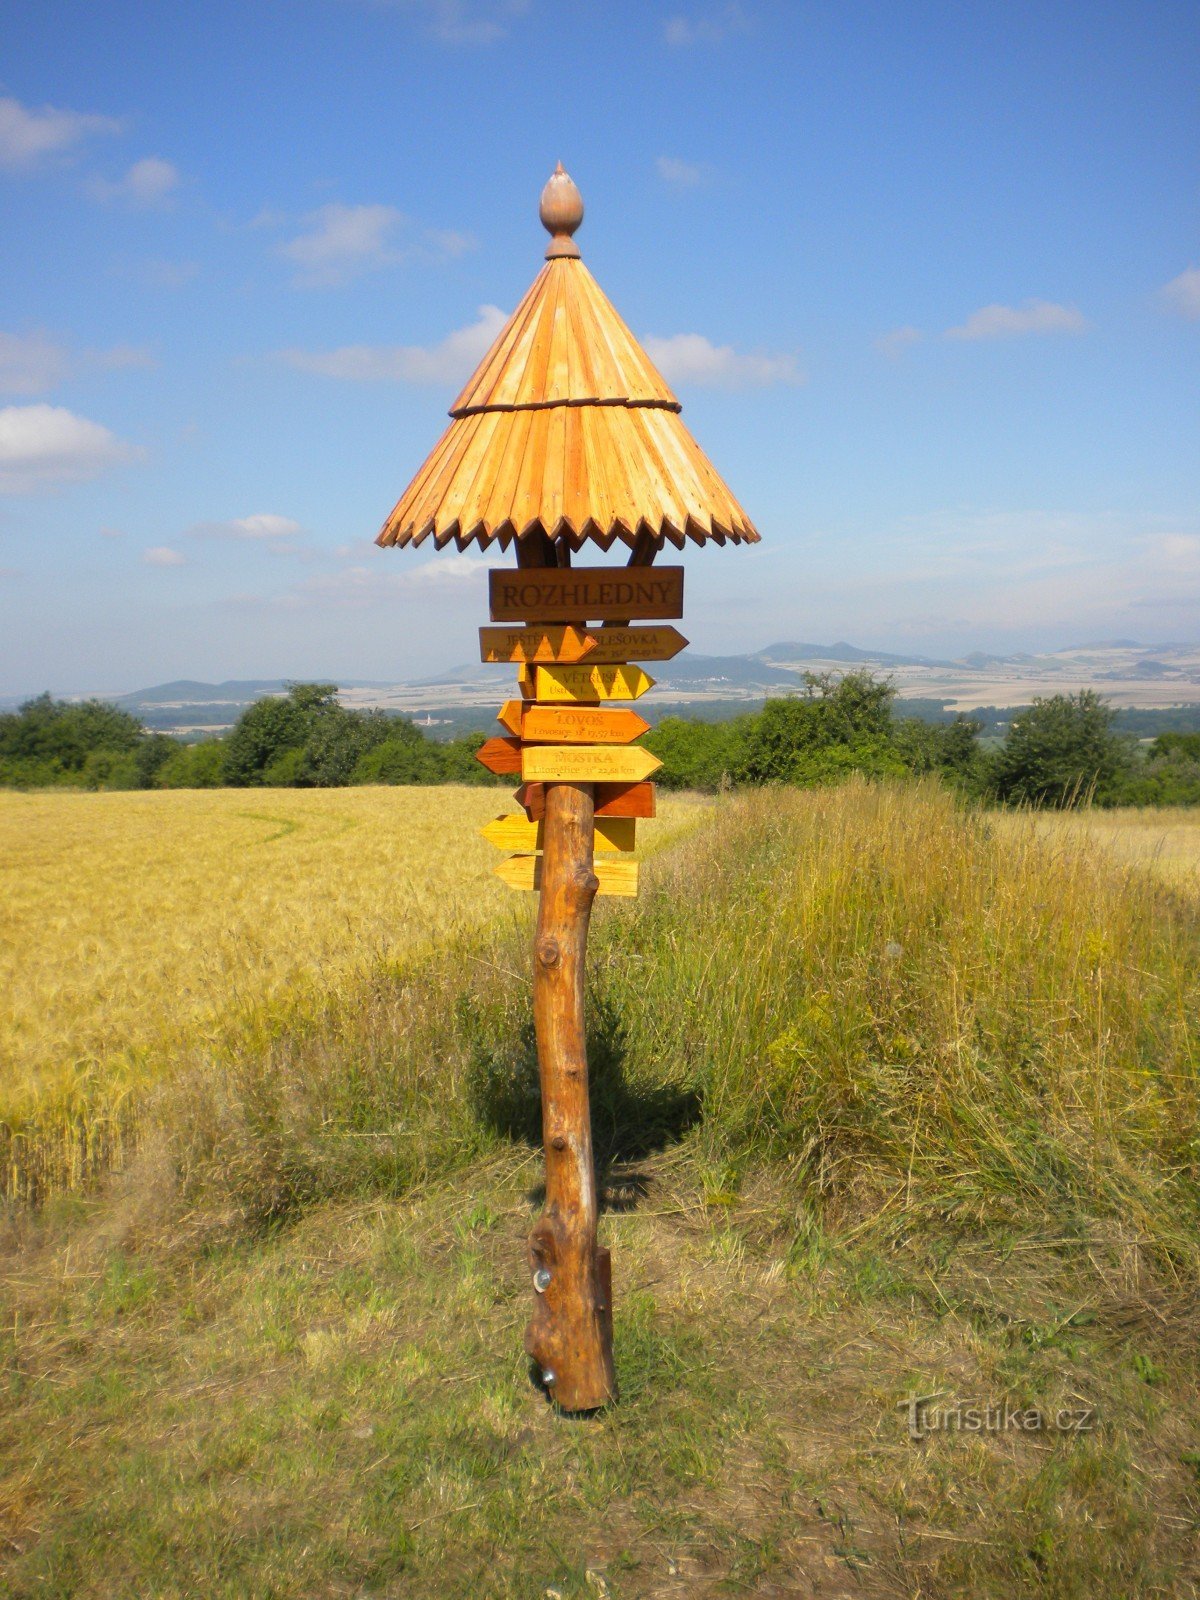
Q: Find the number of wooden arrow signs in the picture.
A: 12